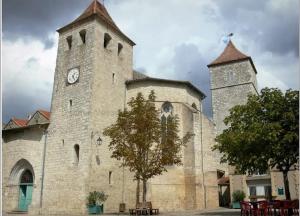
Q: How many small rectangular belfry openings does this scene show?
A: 4